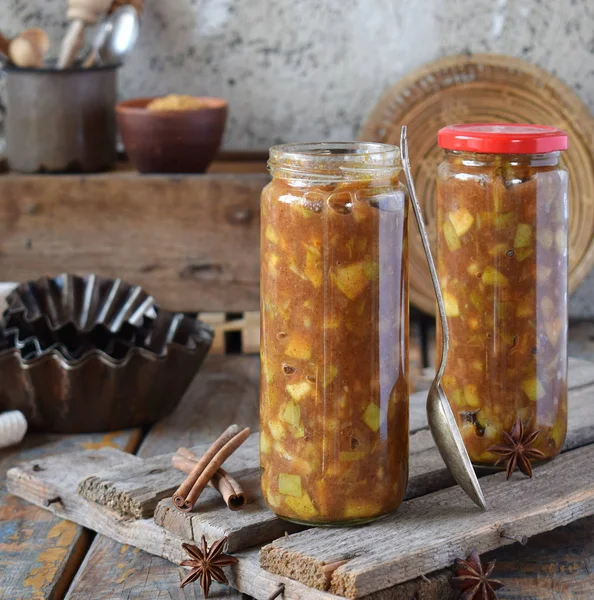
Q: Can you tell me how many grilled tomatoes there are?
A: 0